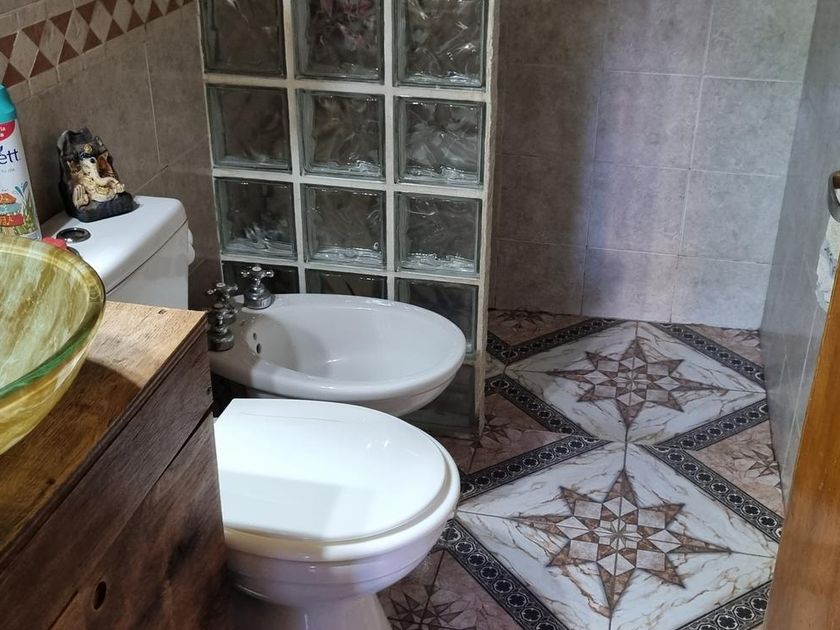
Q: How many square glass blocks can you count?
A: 13